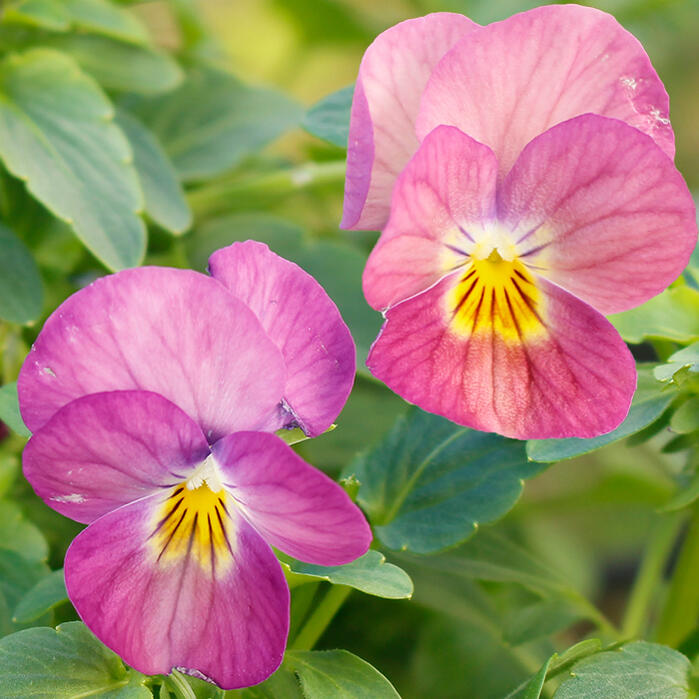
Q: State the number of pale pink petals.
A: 2